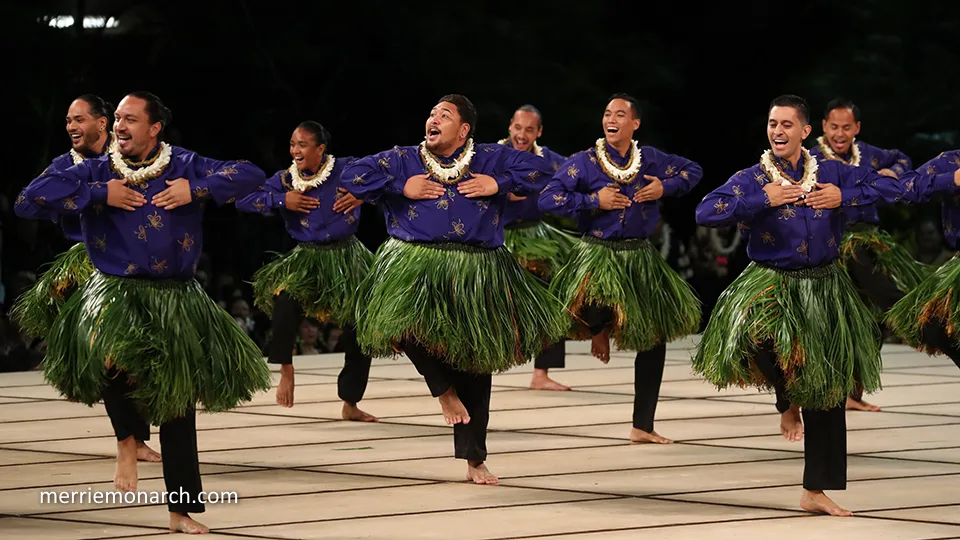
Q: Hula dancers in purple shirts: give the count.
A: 9